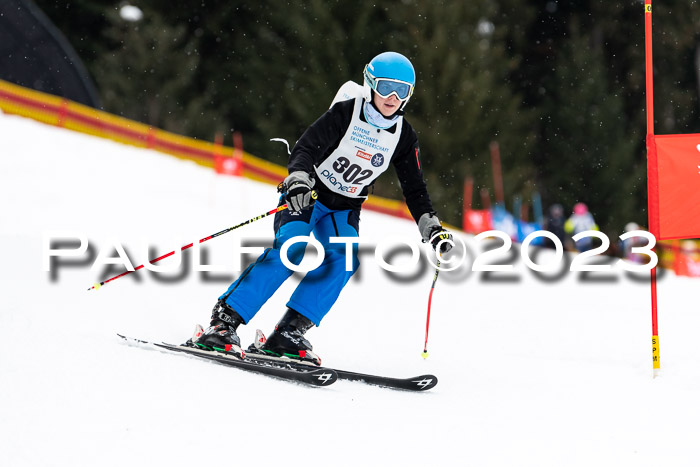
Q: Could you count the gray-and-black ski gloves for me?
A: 2